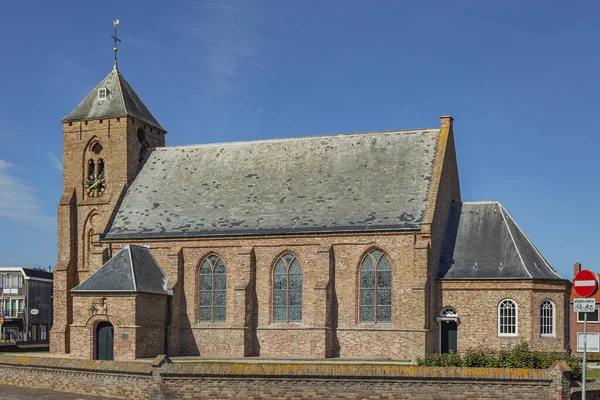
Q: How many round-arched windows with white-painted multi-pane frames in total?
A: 2